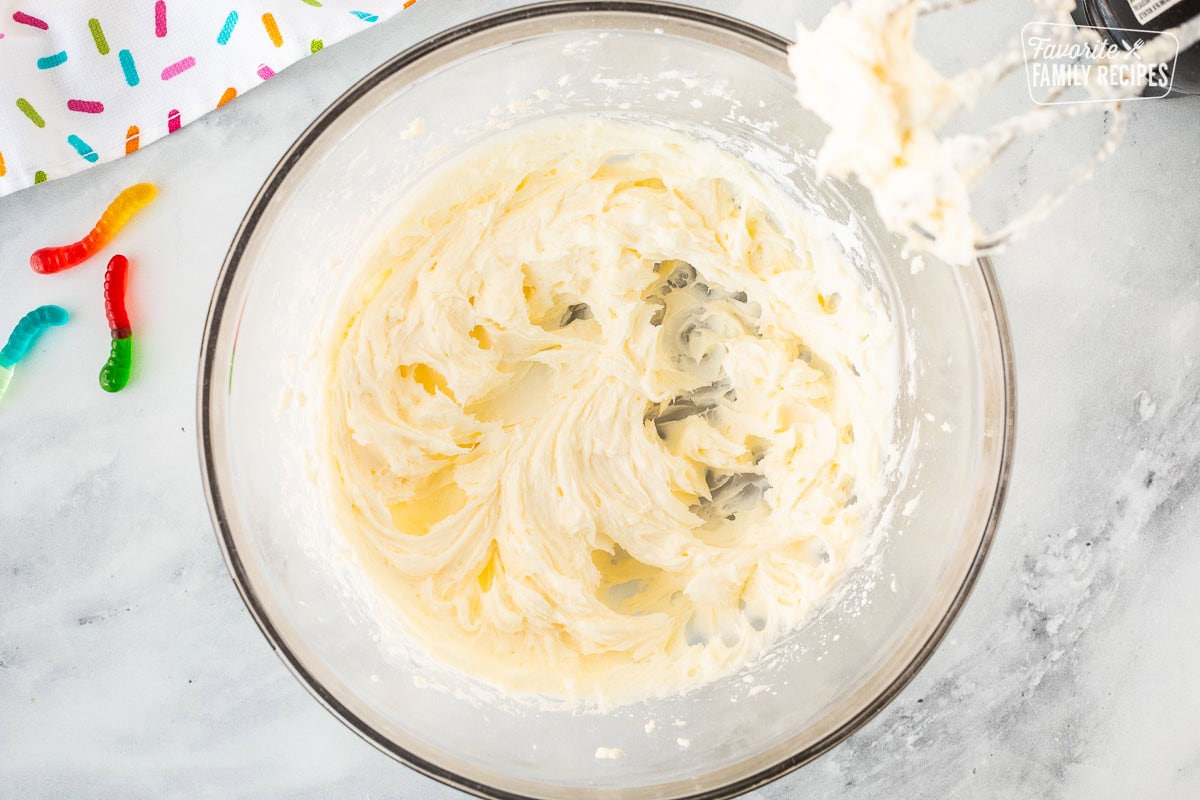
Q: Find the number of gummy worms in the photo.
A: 3